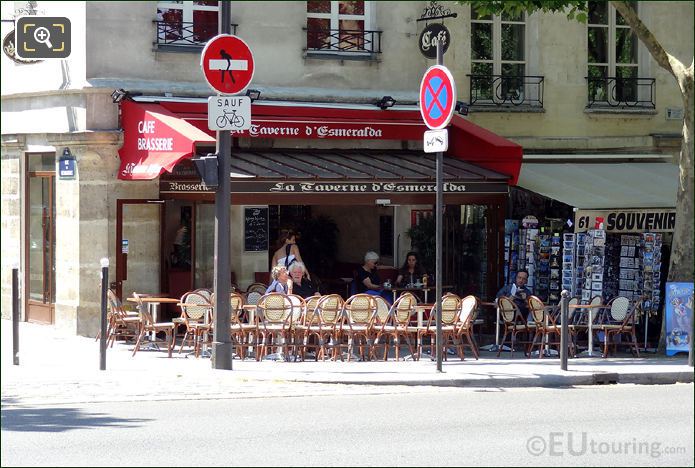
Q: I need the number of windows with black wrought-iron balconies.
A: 4